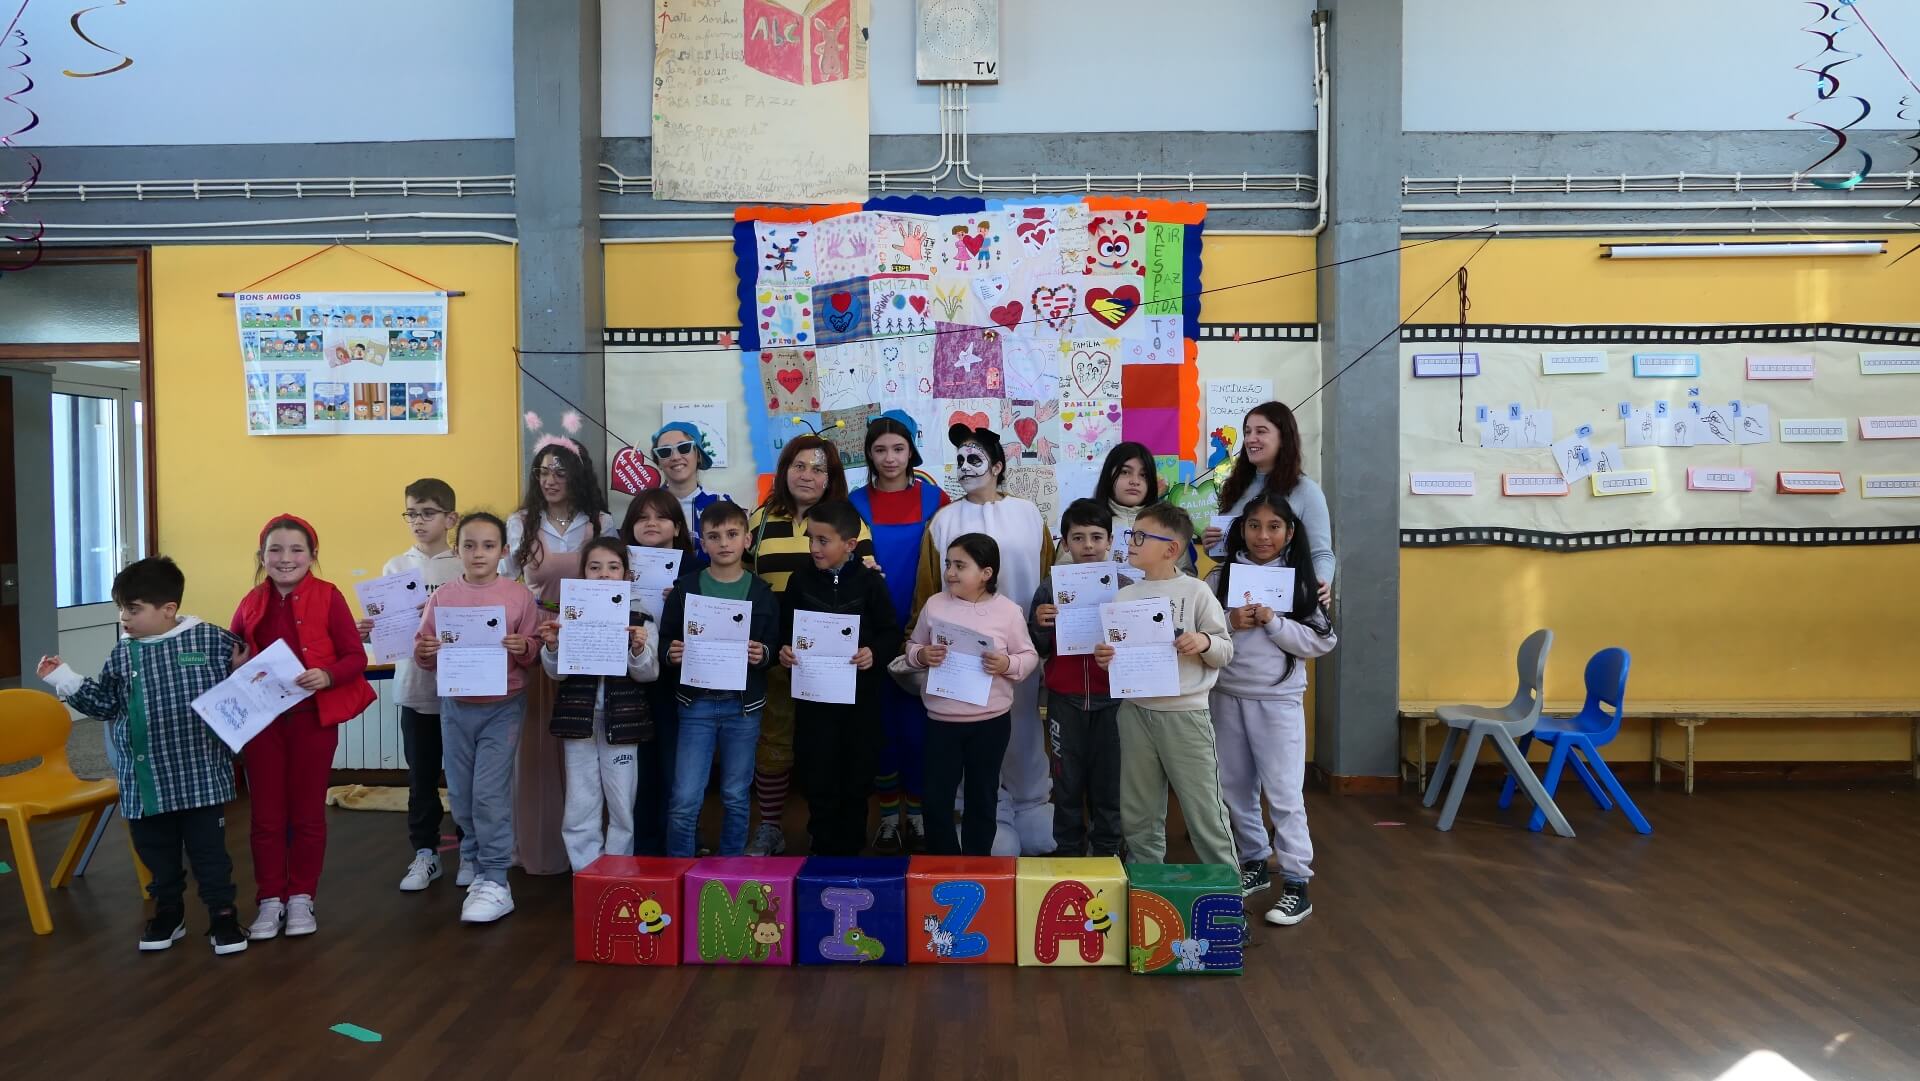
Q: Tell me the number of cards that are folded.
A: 13